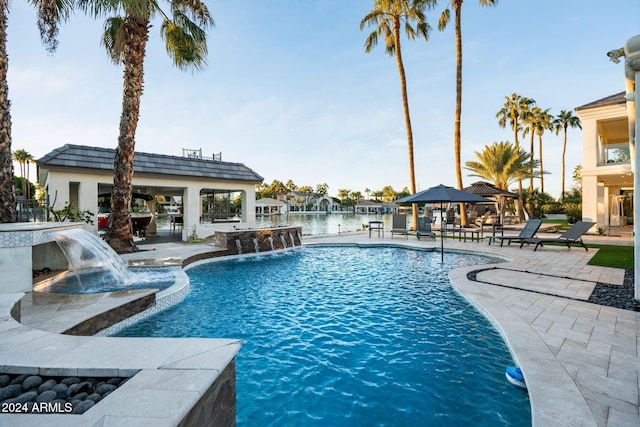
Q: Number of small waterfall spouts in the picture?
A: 6